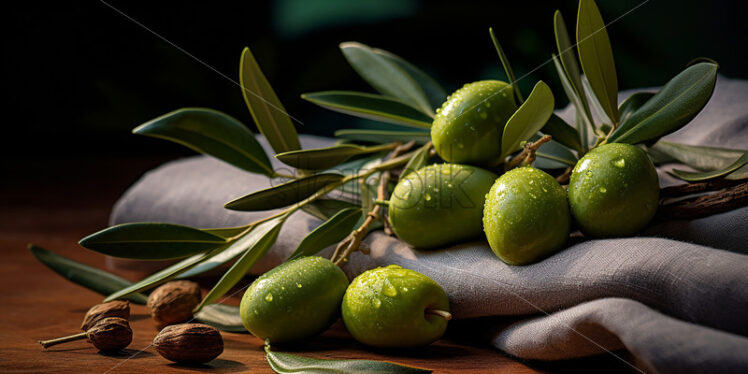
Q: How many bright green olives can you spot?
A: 6